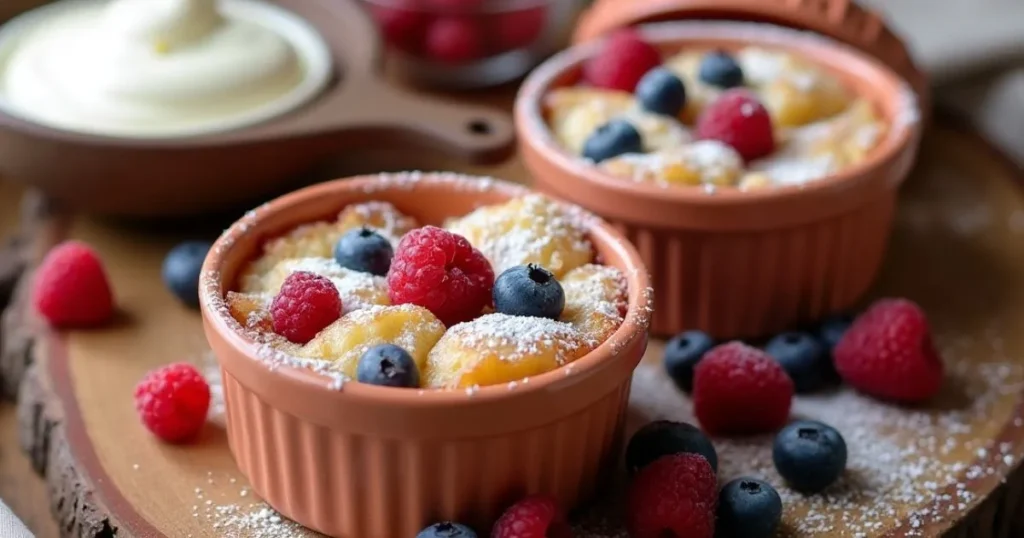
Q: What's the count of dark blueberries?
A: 14